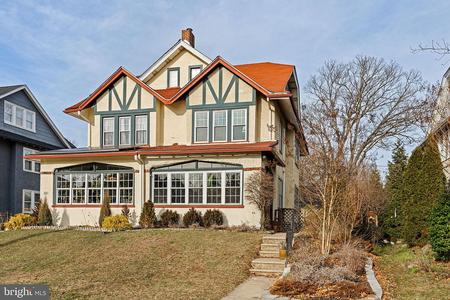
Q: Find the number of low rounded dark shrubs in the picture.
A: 3